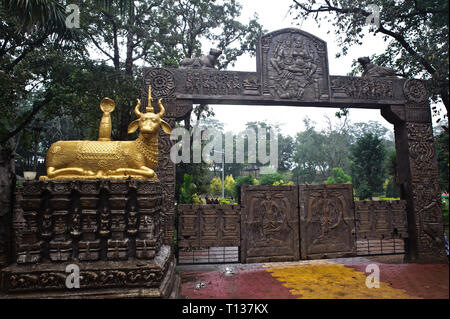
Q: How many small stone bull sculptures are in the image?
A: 2